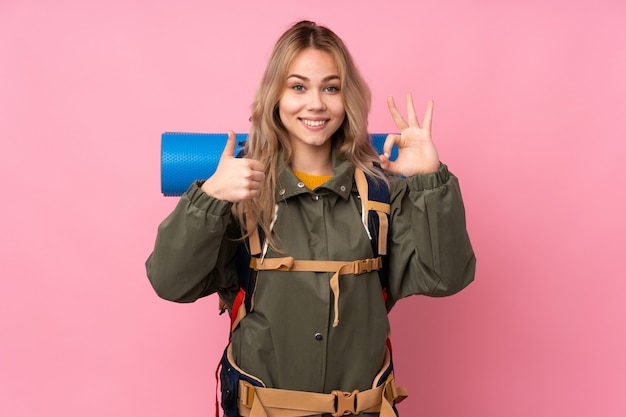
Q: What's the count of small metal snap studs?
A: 5